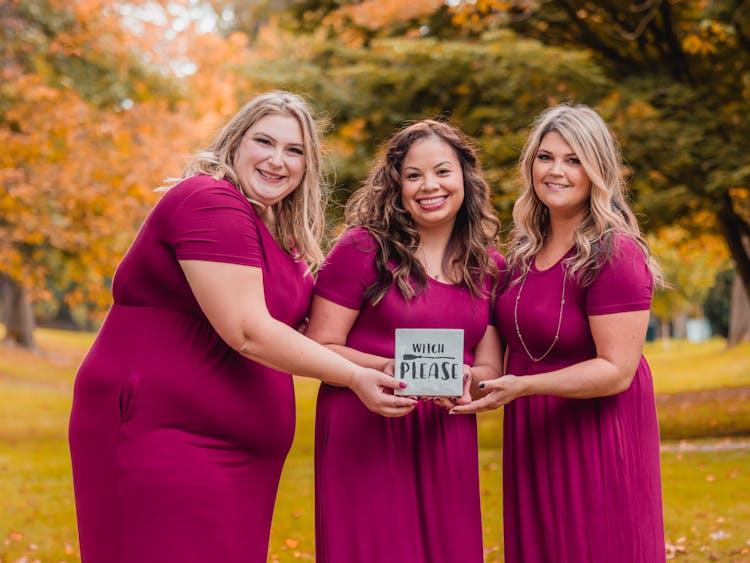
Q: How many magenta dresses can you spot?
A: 3